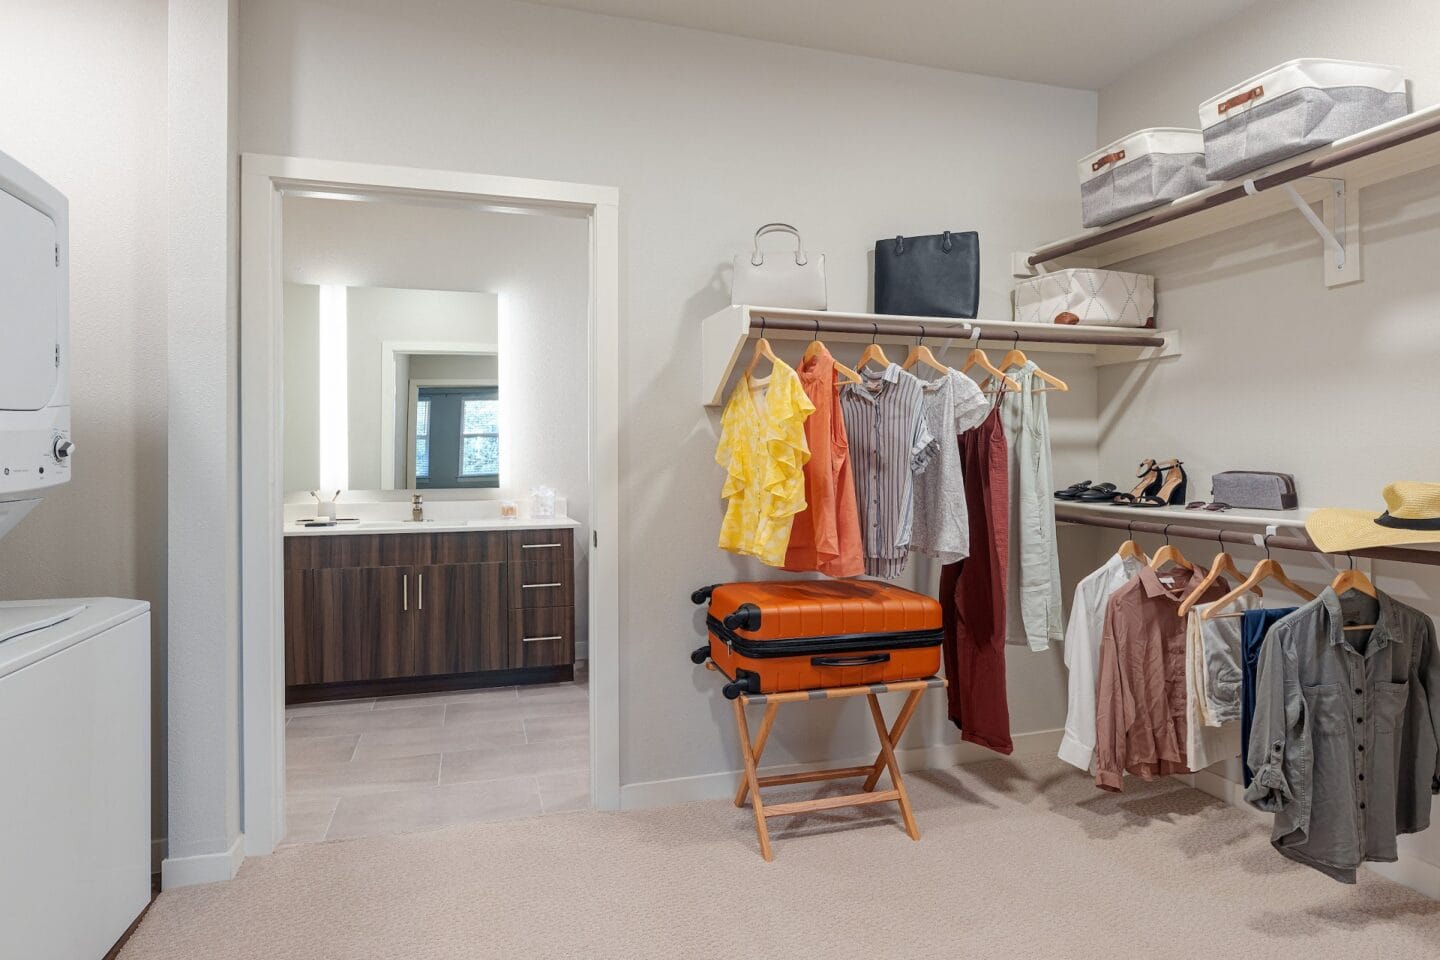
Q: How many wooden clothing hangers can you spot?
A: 11